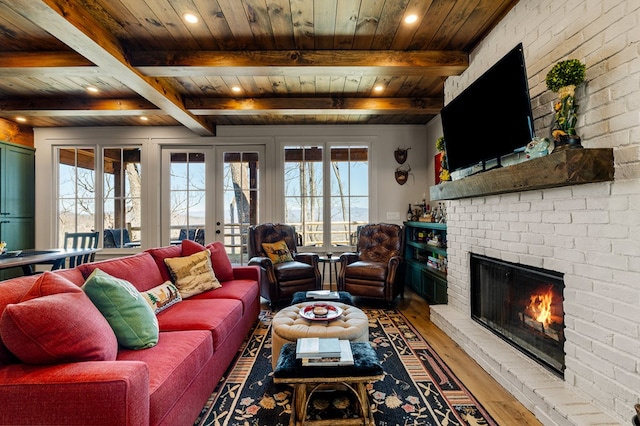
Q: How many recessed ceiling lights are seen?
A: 7